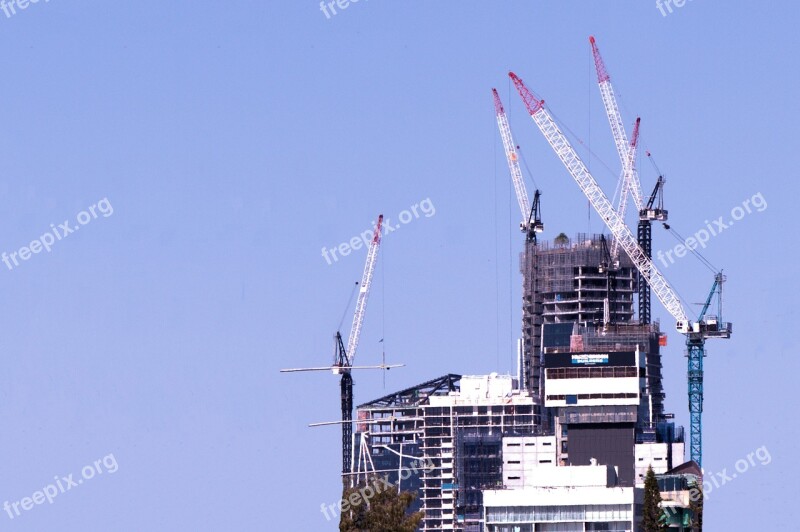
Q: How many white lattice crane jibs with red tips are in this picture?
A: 5